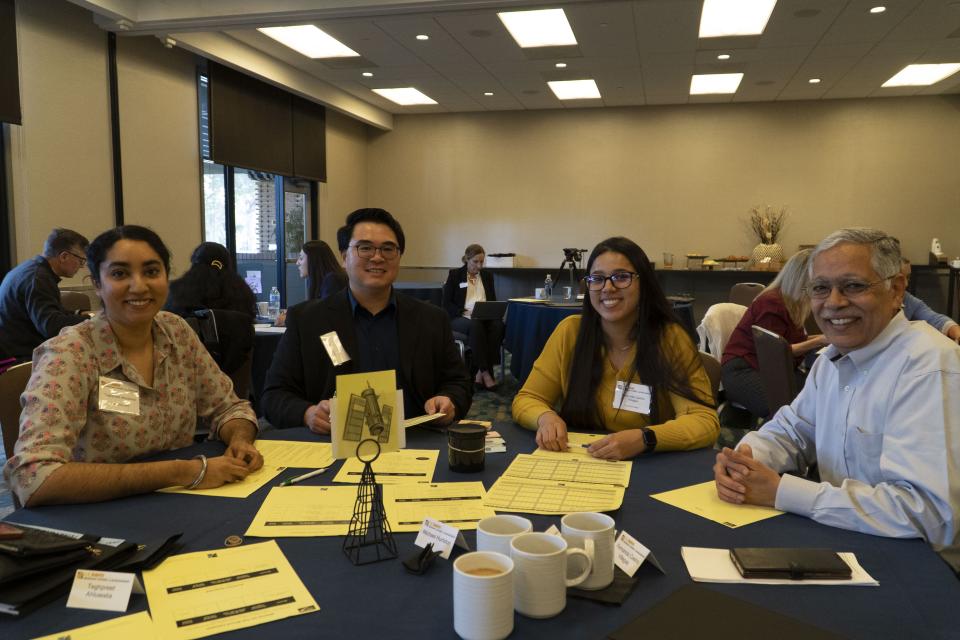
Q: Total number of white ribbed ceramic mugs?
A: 4